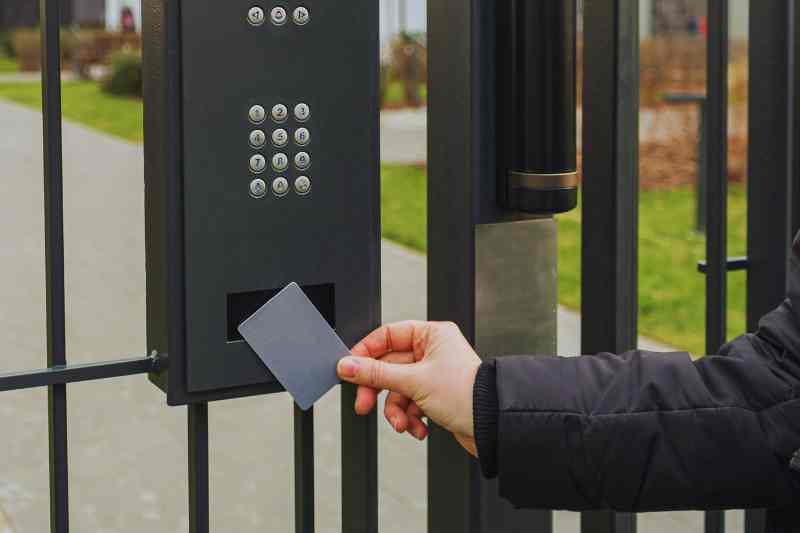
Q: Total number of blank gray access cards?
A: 1